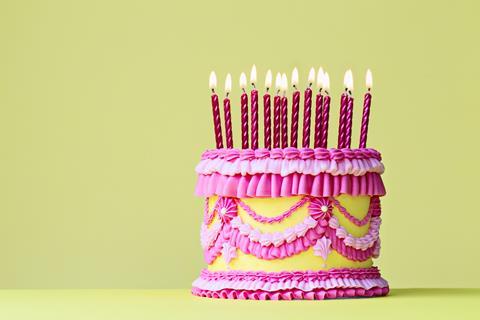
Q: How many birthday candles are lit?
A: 14